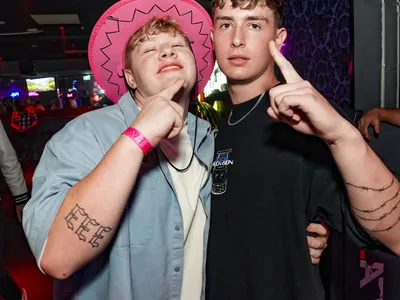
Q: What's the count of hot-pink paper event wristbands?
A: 1